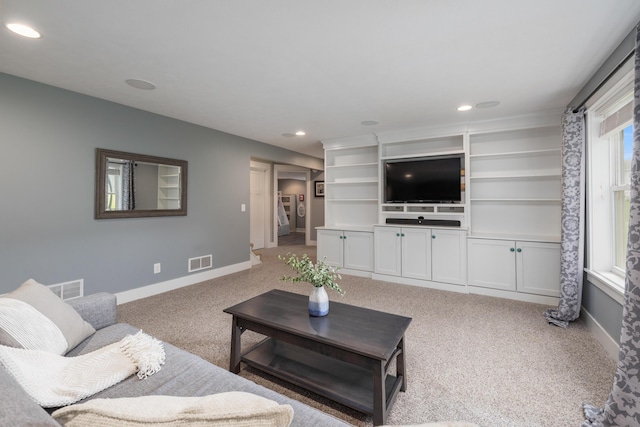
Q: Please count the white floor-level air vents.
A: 2